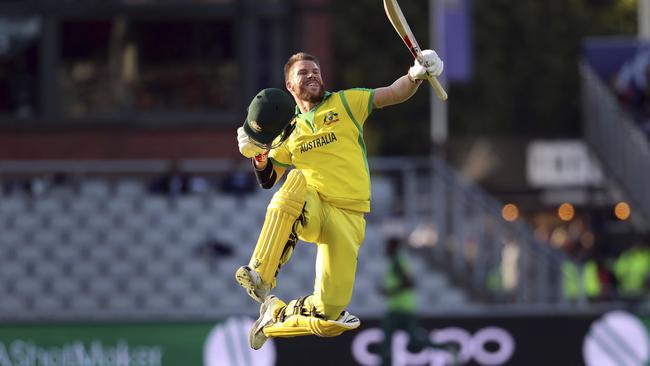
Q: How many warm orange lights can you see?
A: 3